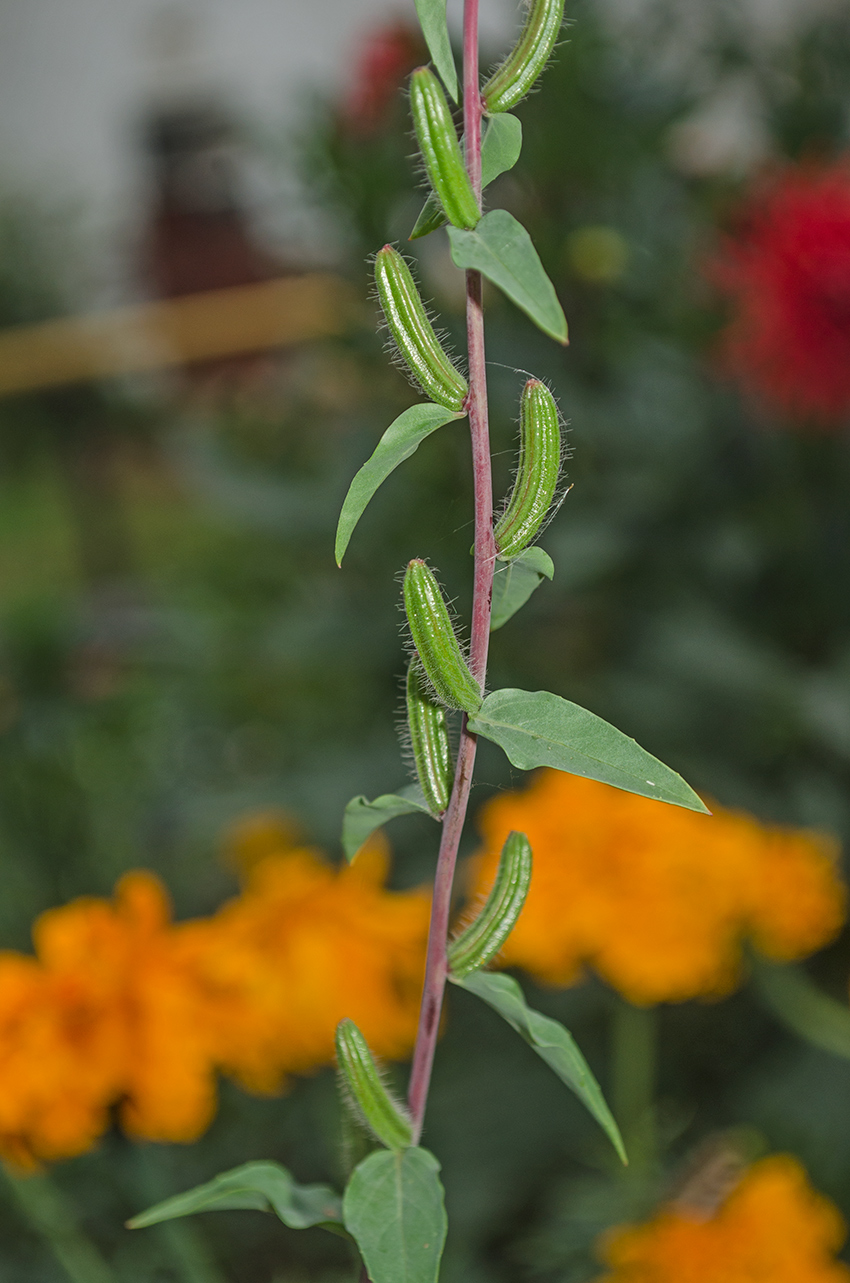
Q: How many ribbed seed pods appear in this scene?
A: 8